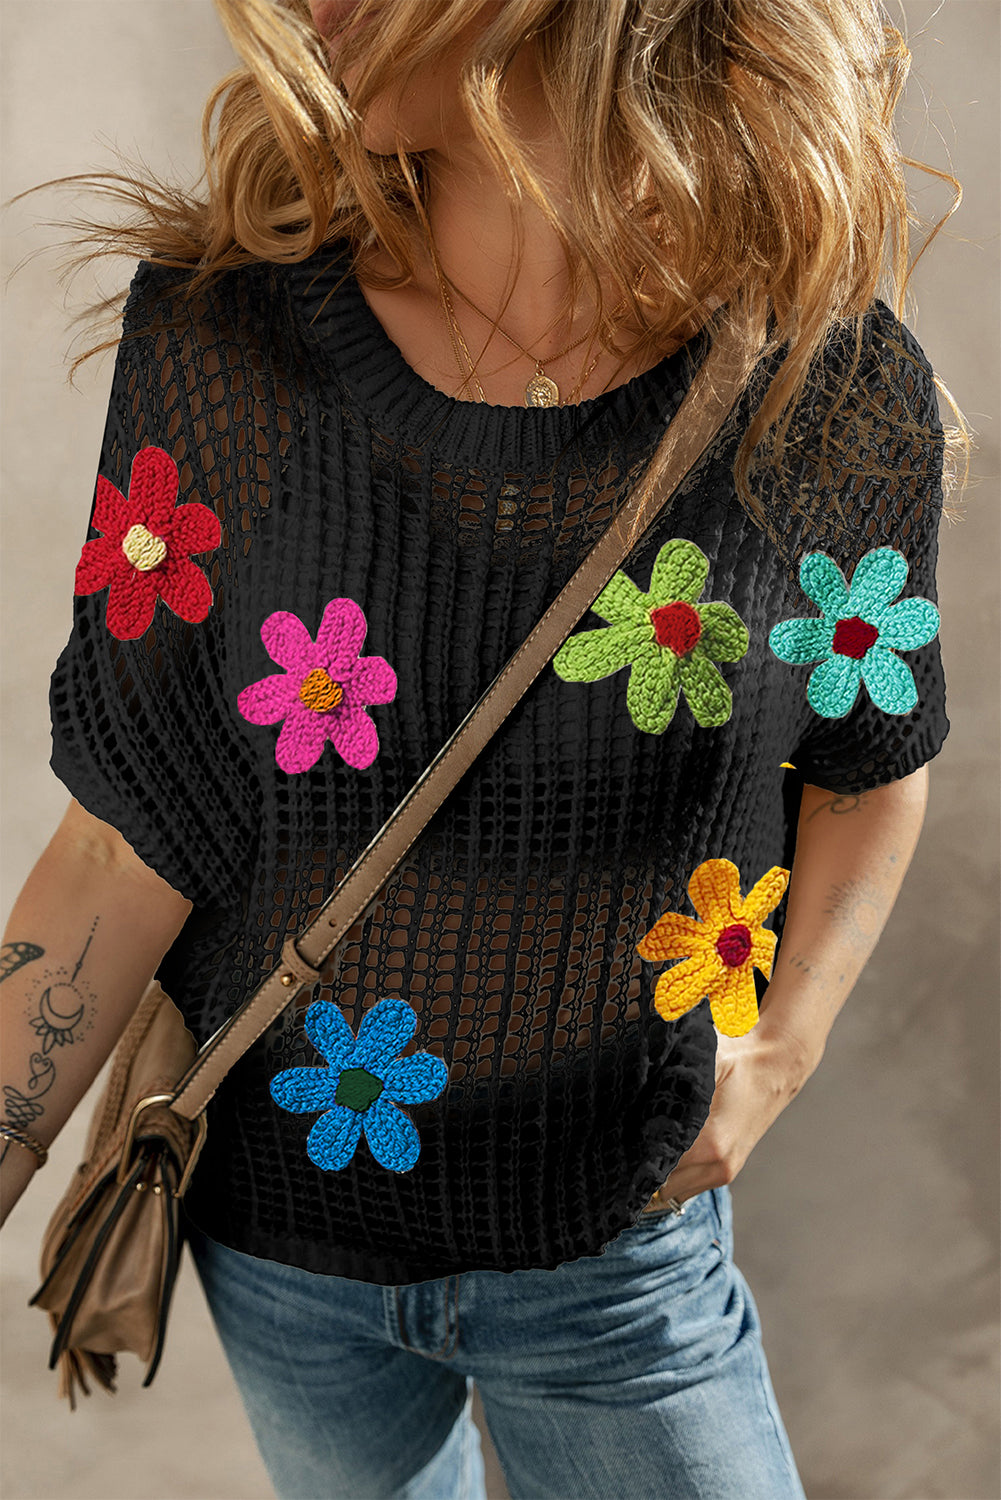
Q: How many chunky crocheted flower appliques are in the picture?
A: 6